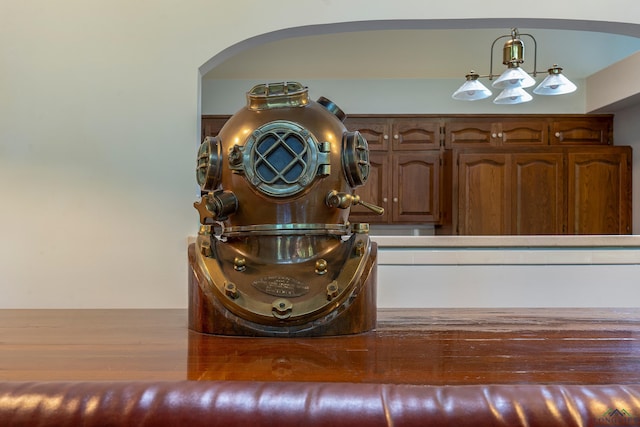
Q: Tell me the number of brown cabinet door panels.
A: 10